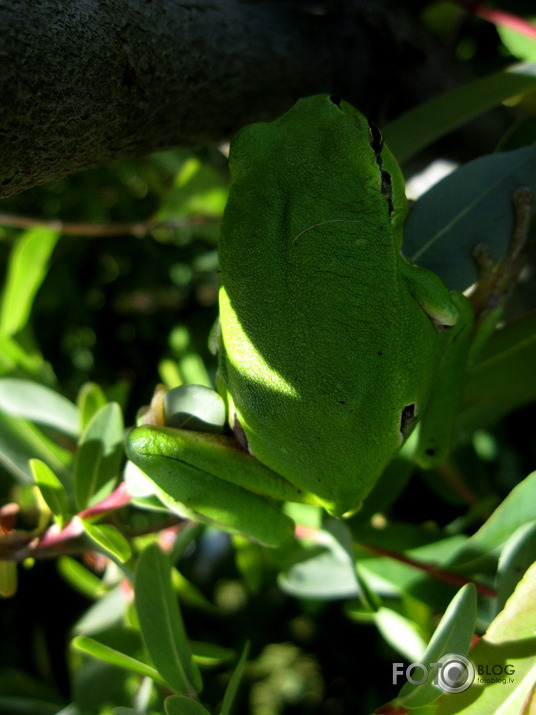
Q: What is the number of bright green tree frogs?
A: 1